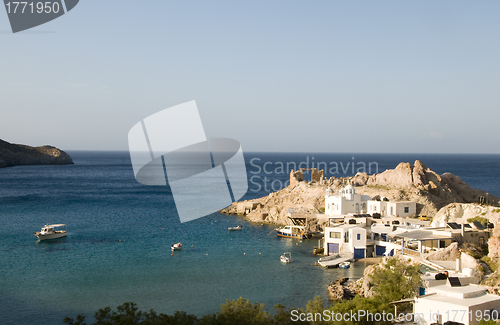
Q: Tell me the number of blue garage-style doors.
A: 3